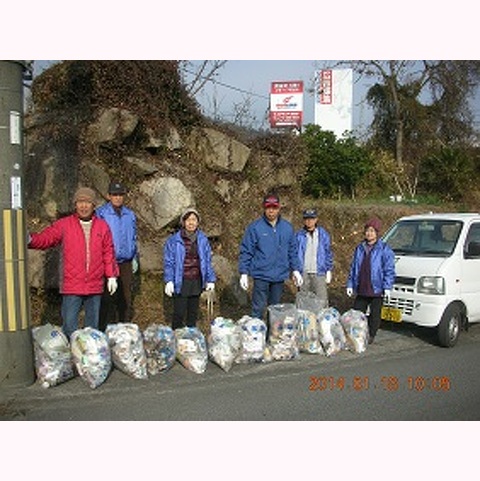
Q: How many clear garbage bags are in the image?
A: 11